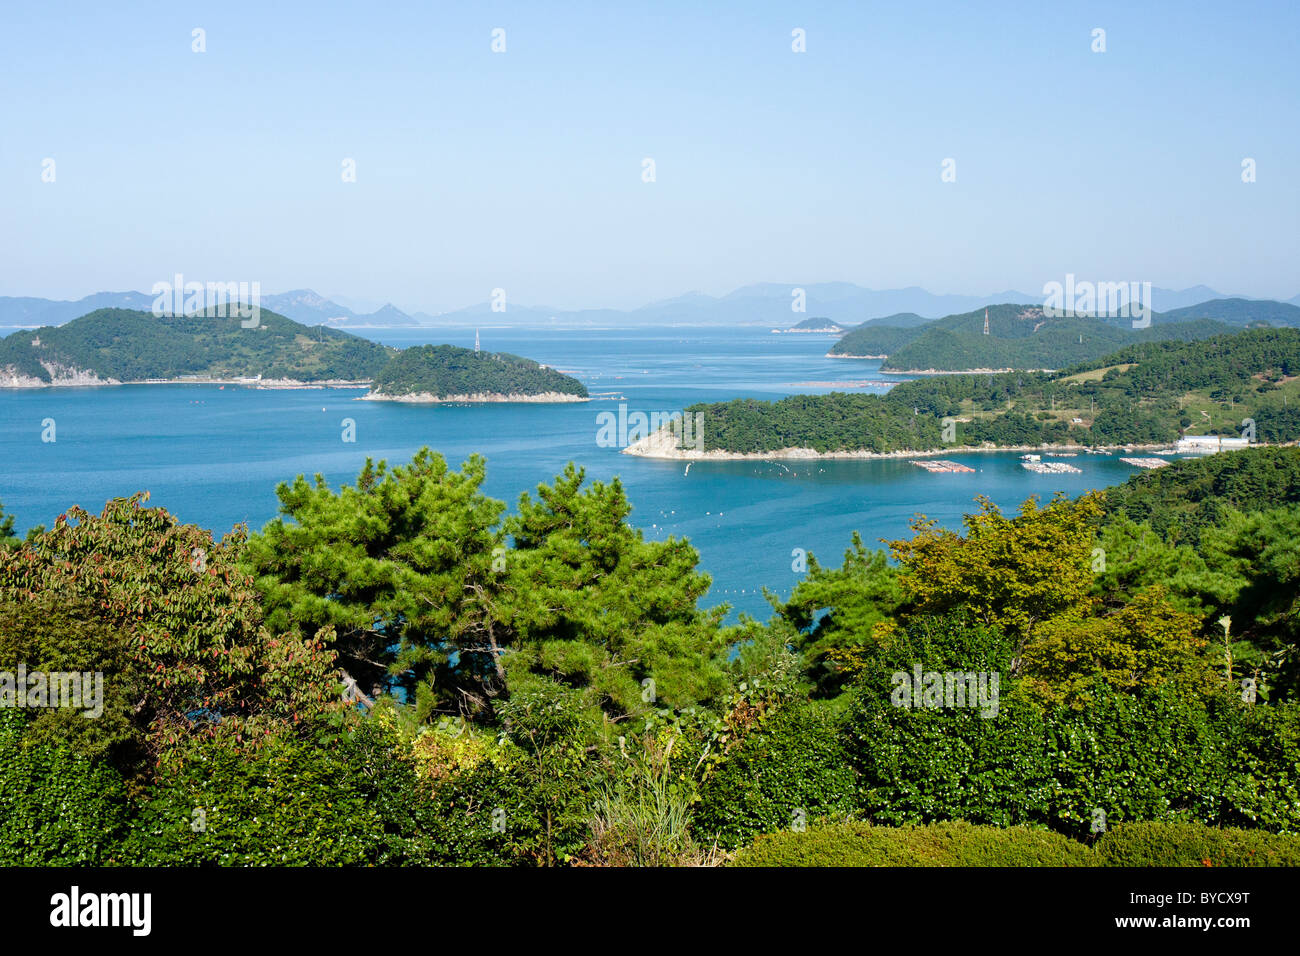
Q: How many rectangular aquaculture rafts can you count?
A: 3